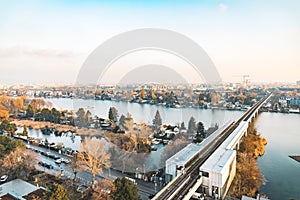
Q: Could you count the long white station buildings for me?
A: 2